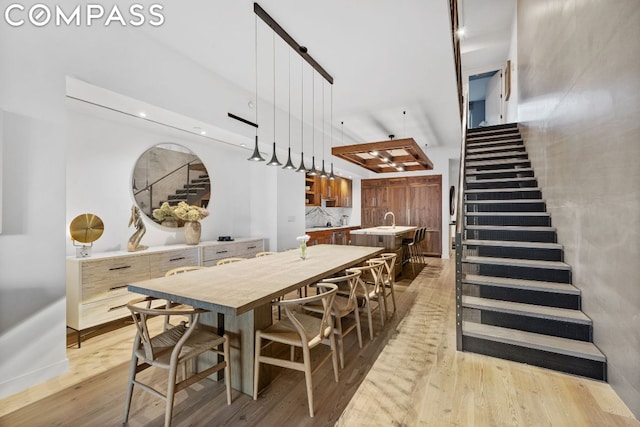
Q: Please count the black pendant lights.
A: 7